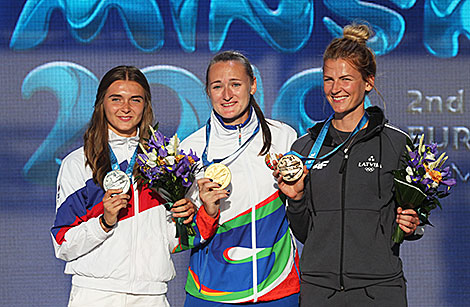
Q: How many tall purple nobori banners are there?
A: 0